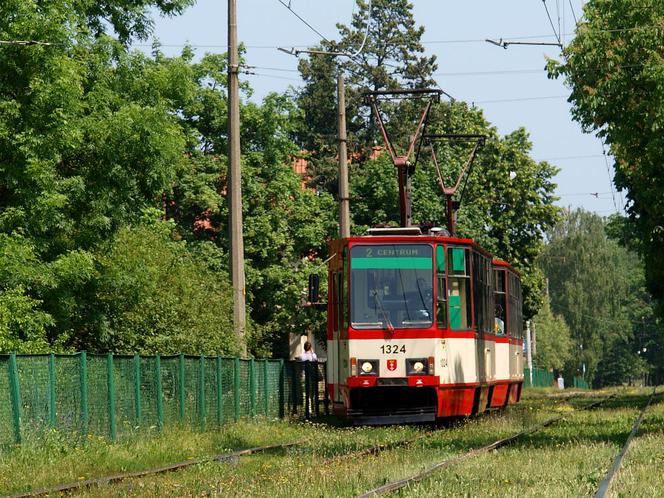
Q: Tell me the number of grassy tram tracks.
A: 2